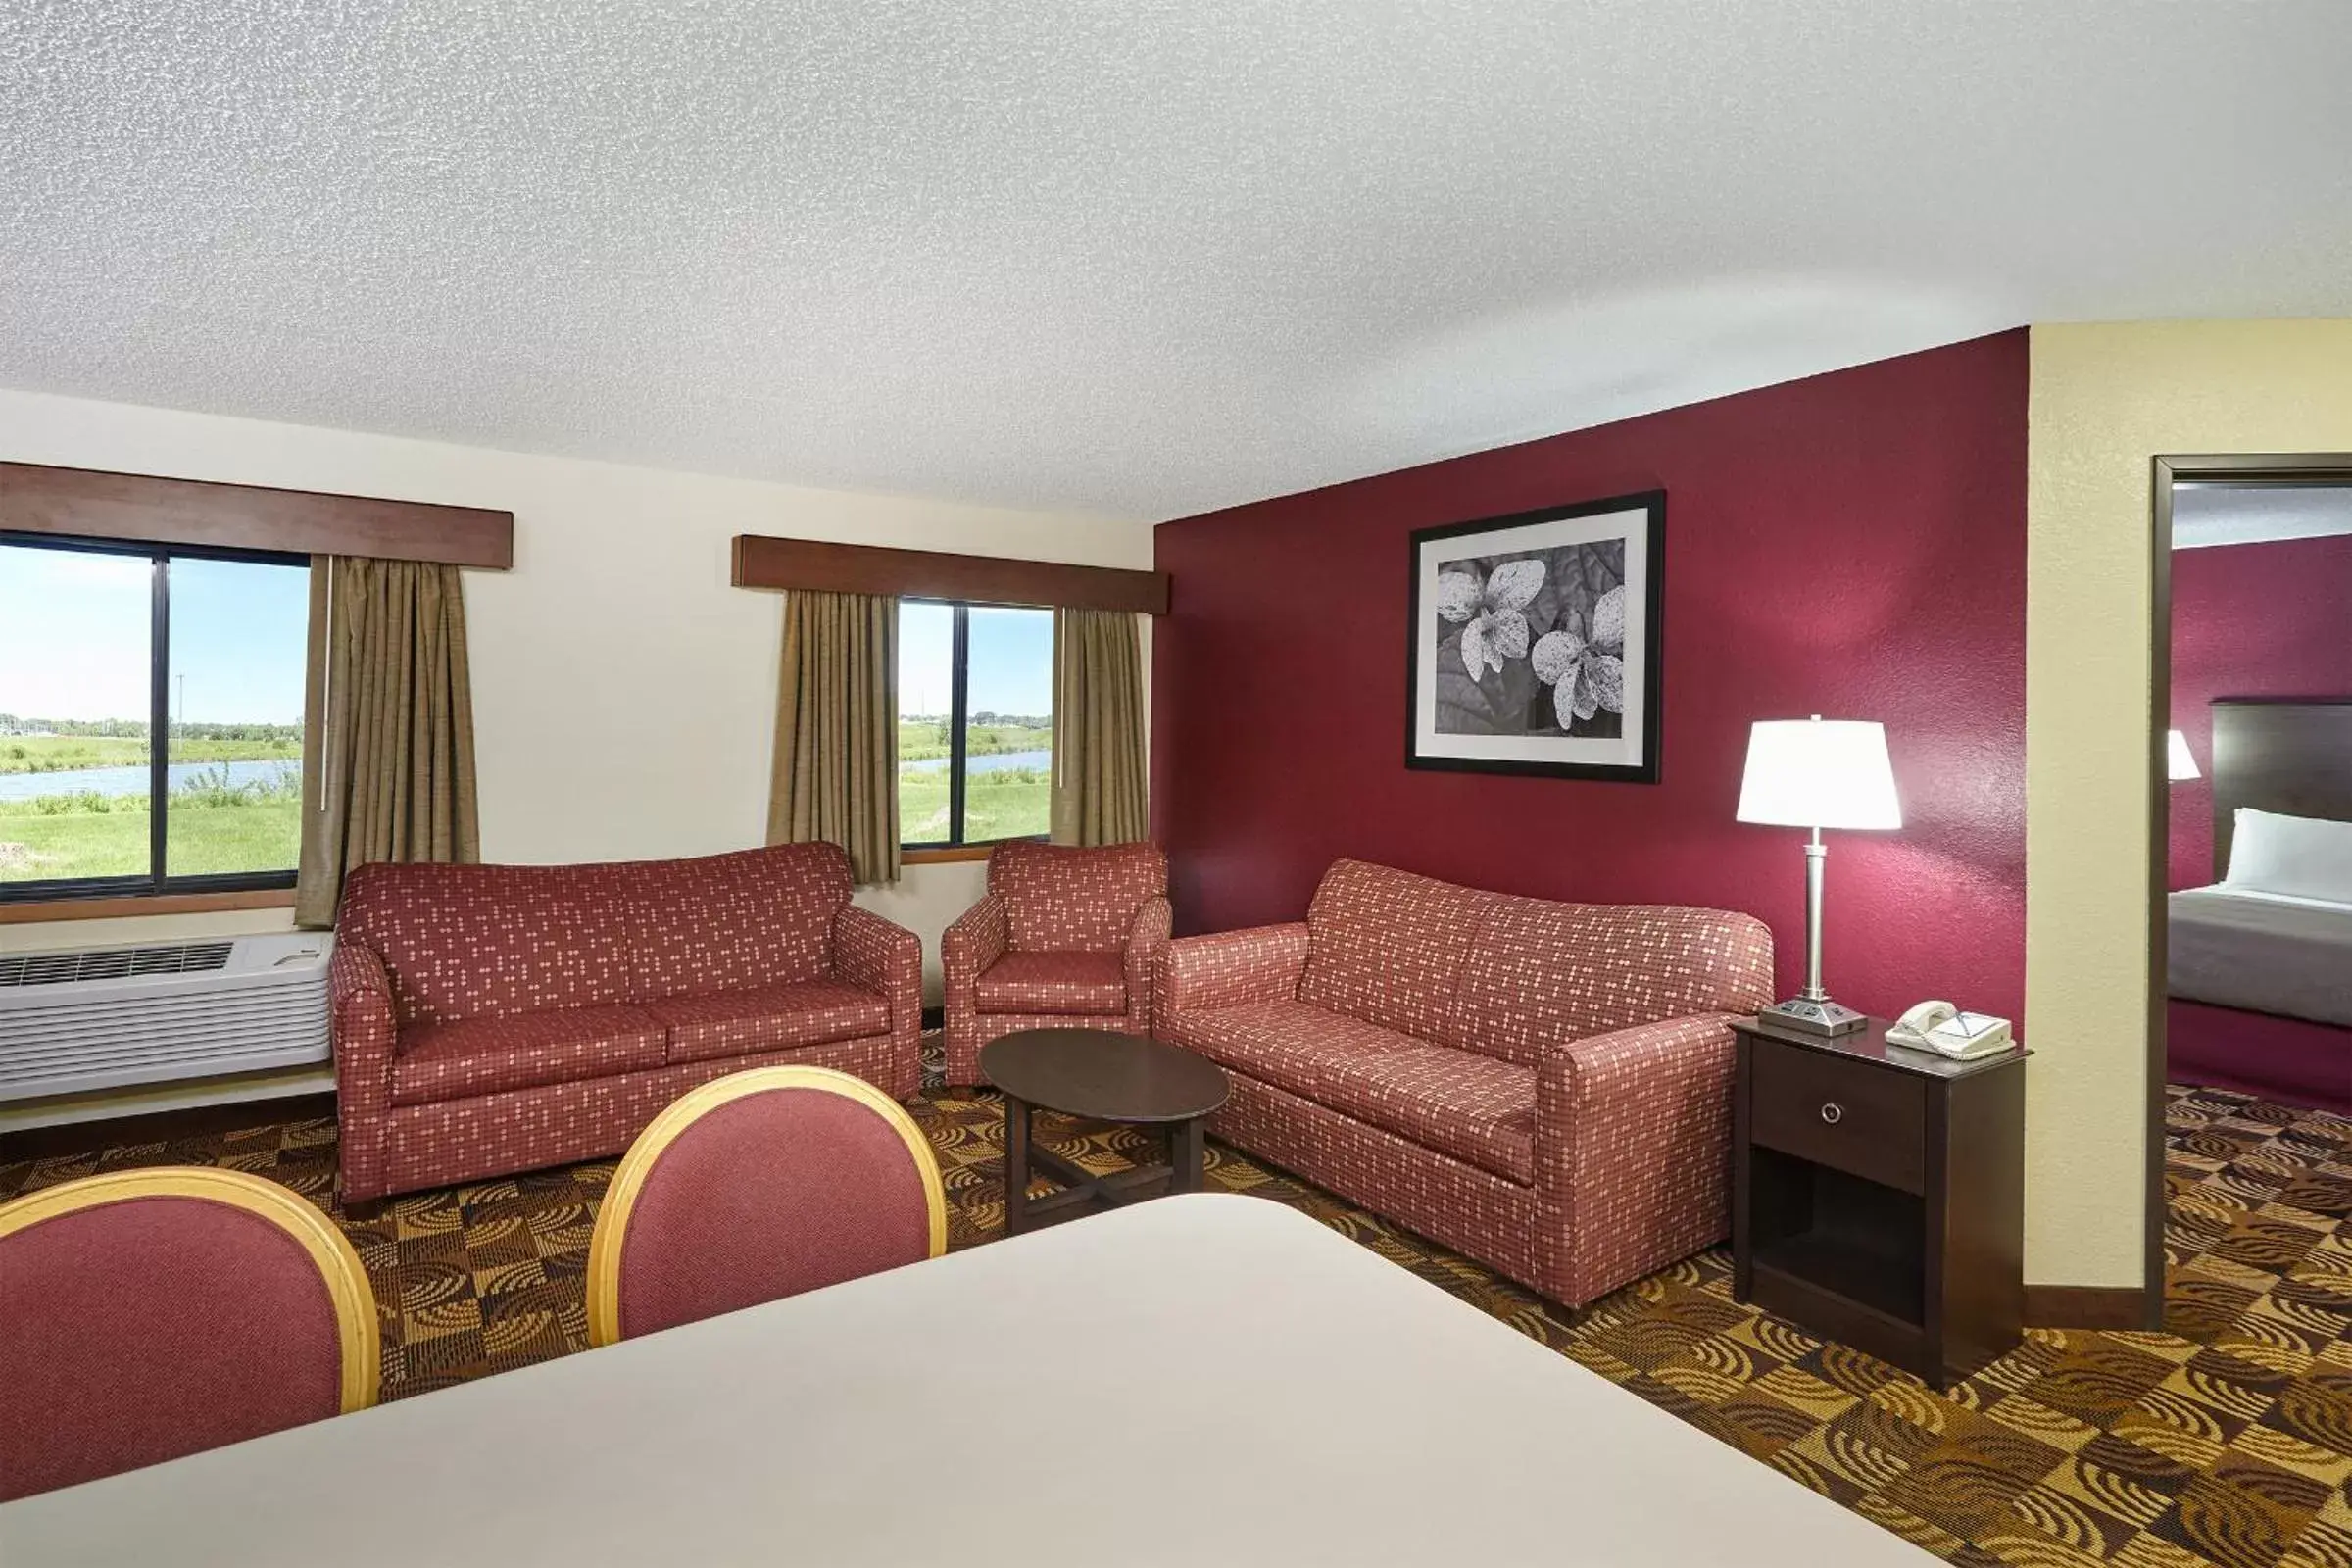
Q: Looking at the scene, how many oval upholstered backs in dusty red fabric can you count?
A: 2